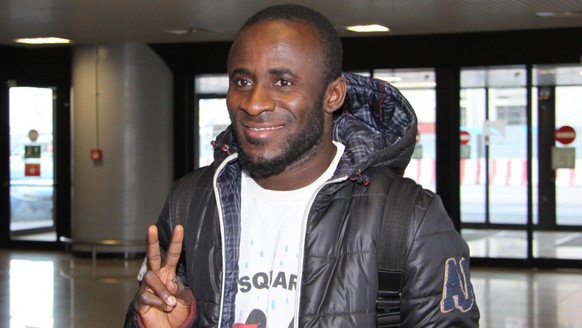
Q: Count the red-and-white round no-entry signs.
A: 2